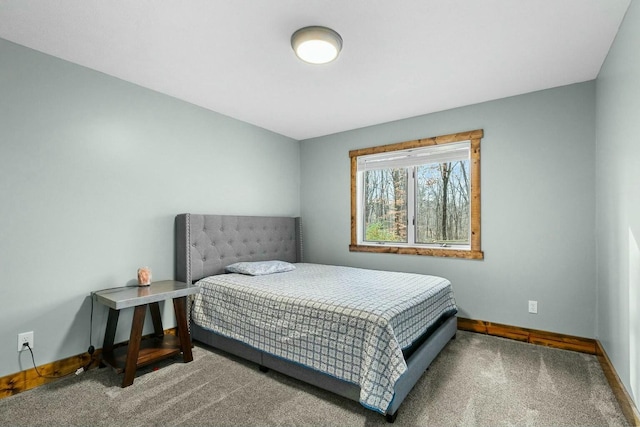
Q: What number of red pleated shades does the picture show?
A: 0